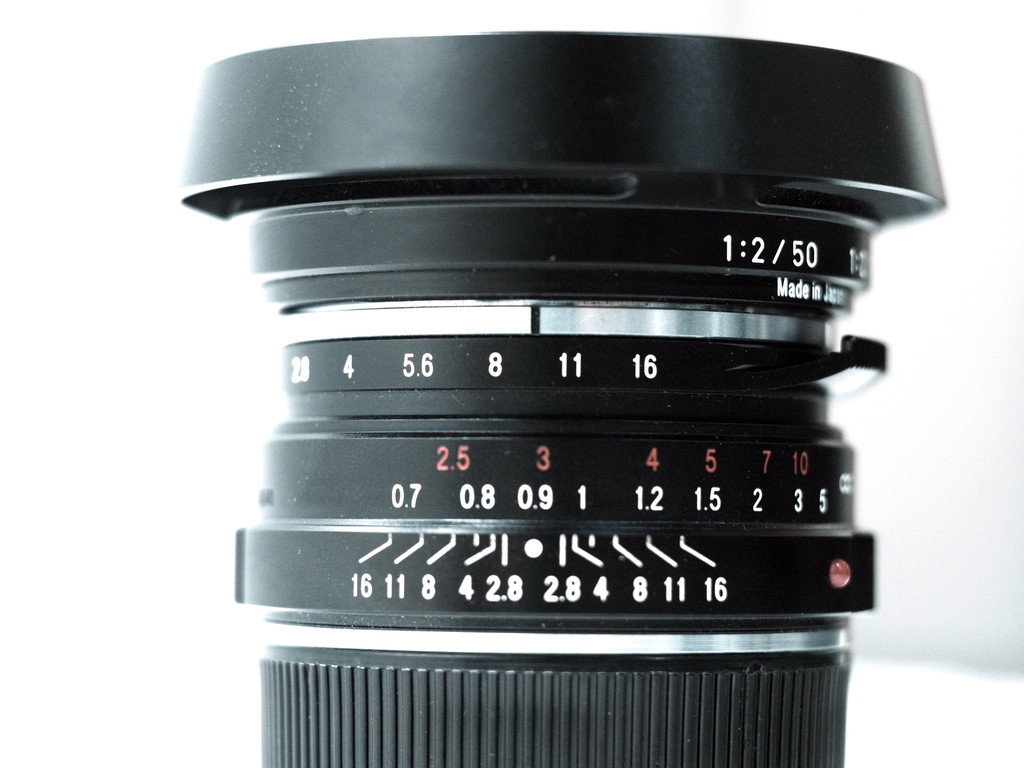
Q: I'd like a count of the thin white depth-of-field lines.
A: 12